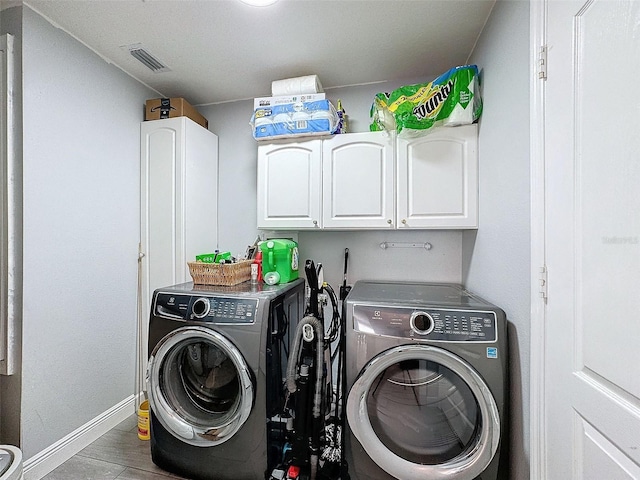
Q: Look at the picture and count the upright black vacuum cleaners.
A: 1